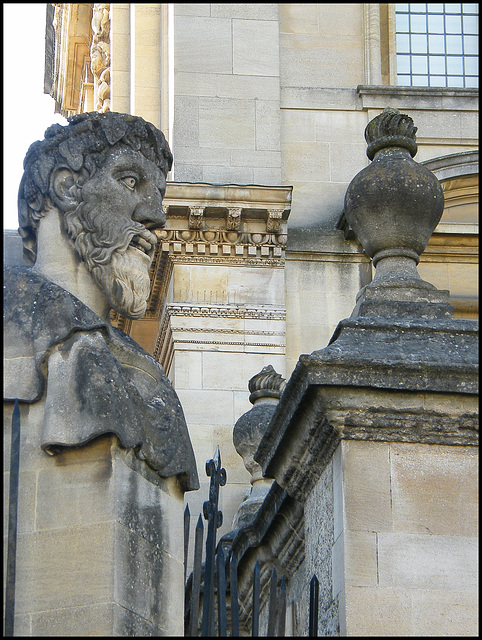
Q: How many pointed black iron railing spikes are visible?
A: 10